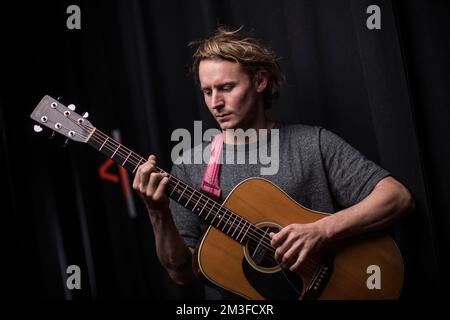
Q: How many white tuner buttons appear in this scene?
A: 3